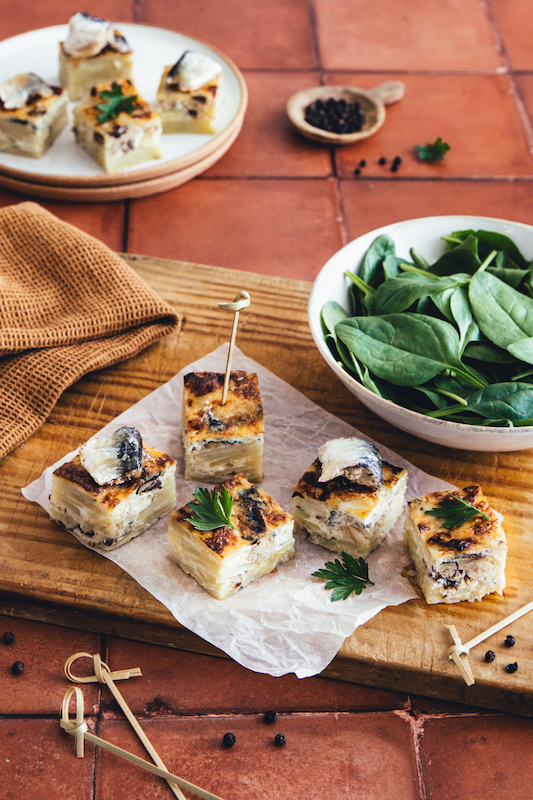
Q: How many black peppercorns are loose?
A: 13